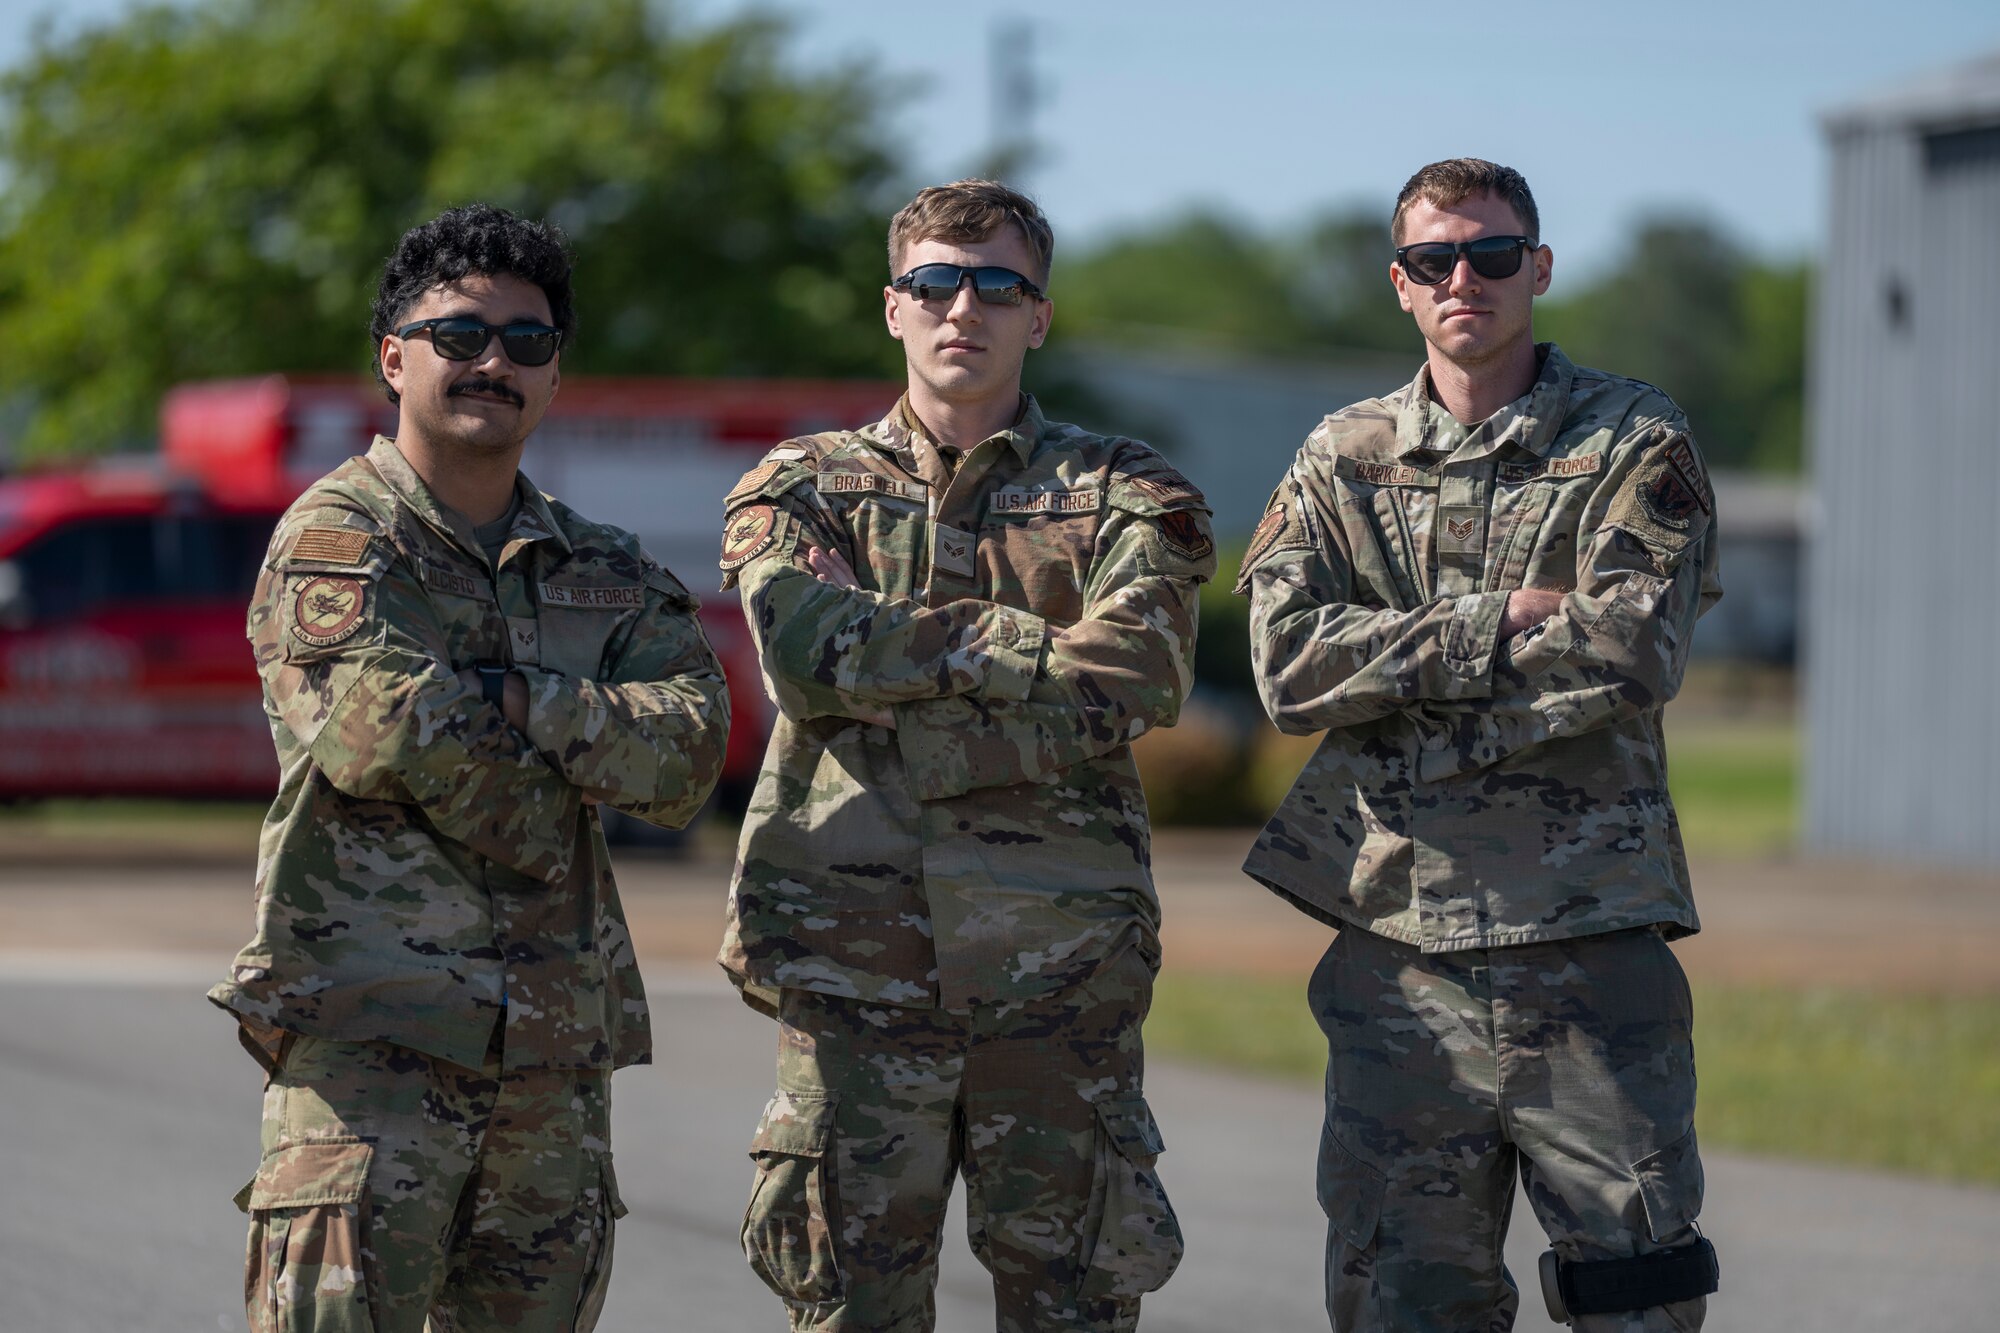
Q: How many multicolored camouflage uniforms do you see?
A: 3